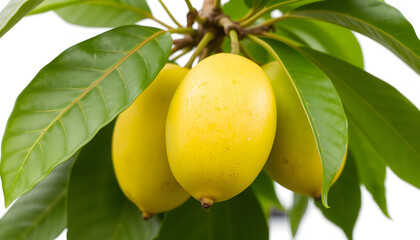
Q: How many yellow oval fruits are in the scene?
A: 3